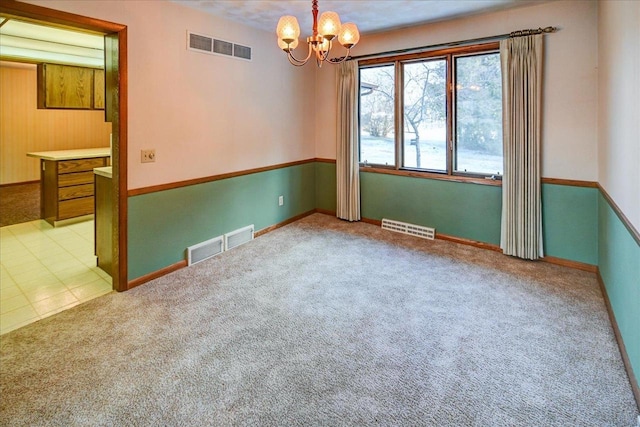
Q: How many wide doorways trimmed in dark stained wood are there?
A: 1